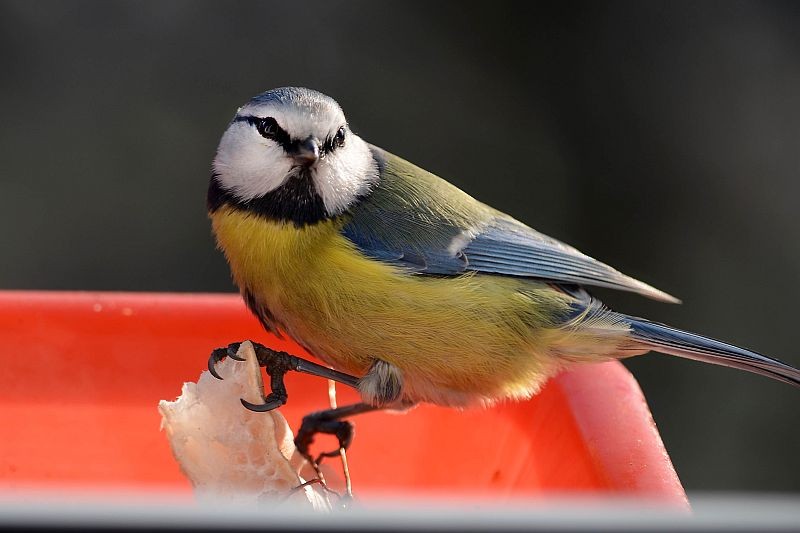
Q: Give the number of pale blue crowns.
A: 1